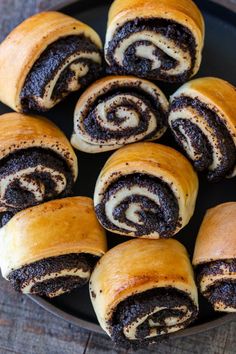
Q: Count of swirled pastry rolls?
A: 9